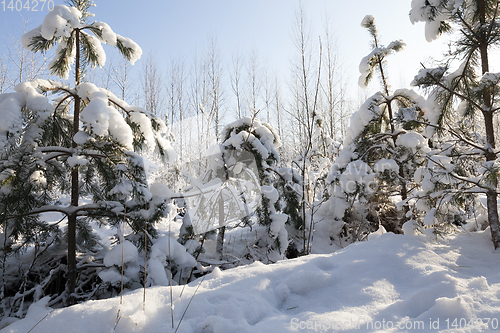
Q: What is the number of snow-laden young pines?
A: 4